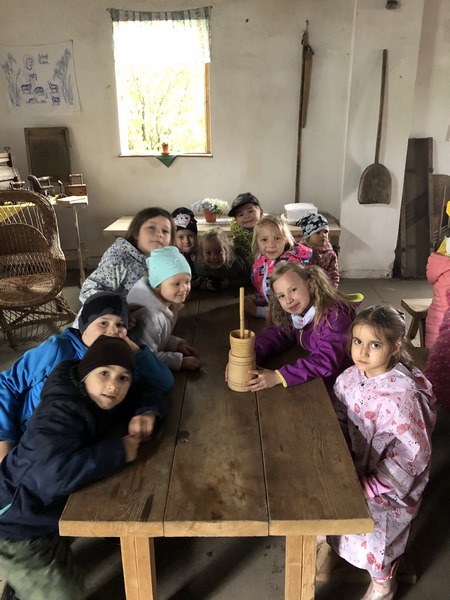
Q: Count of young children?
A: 11